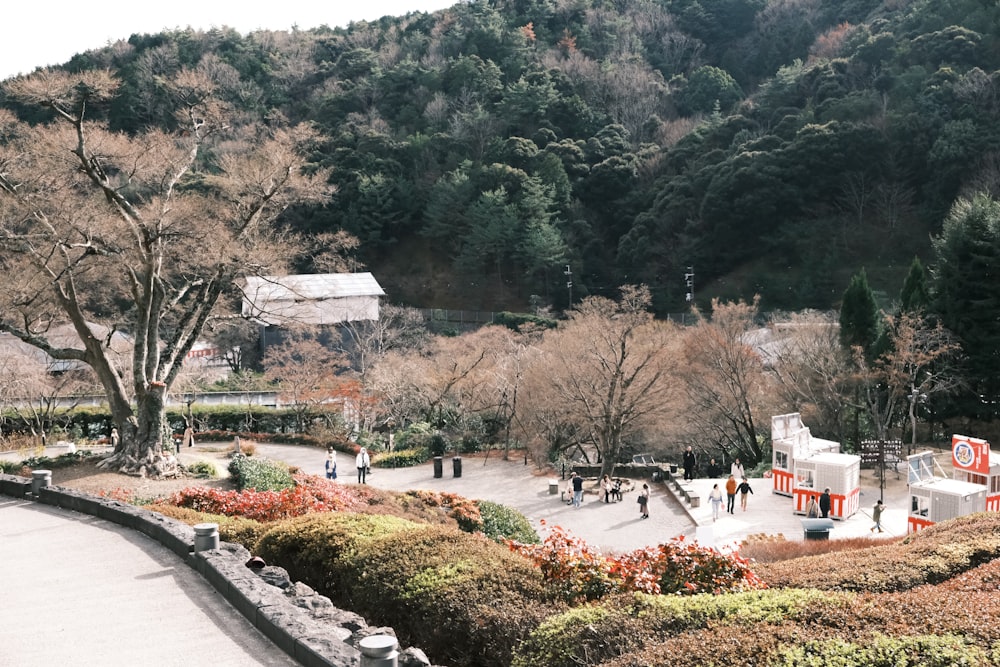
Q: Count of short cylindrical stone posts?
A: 3